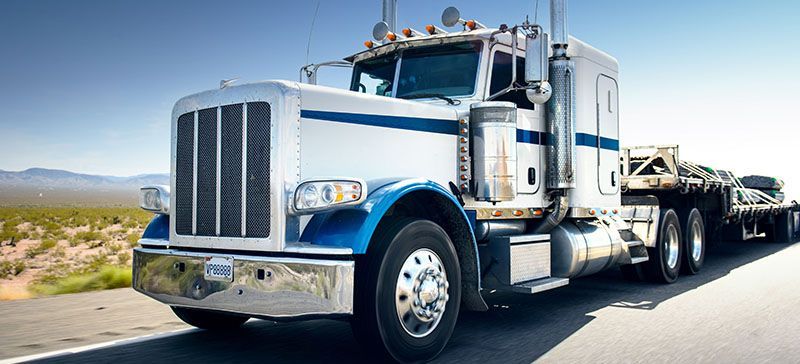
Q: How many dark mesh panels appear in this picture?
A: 4